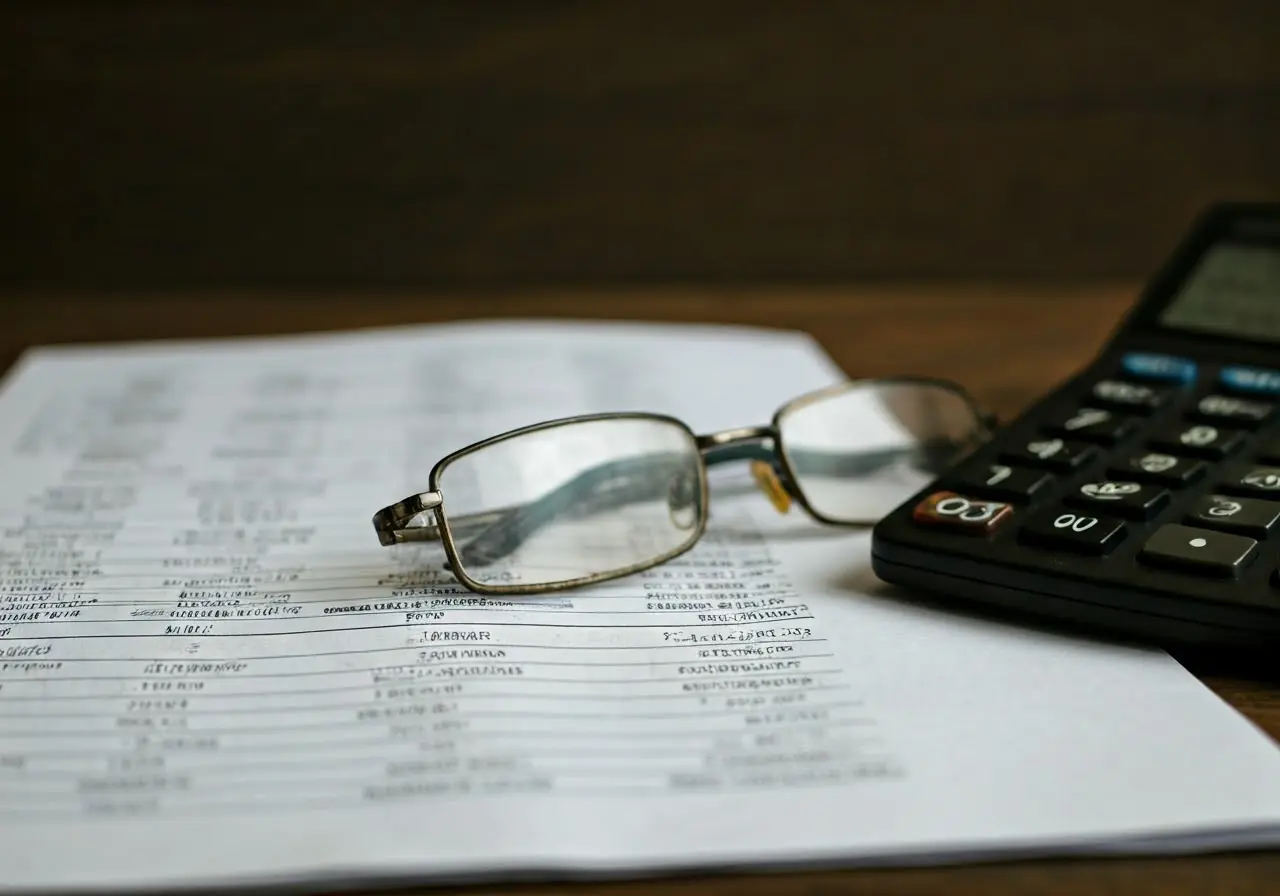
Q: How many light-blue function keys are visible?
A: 2